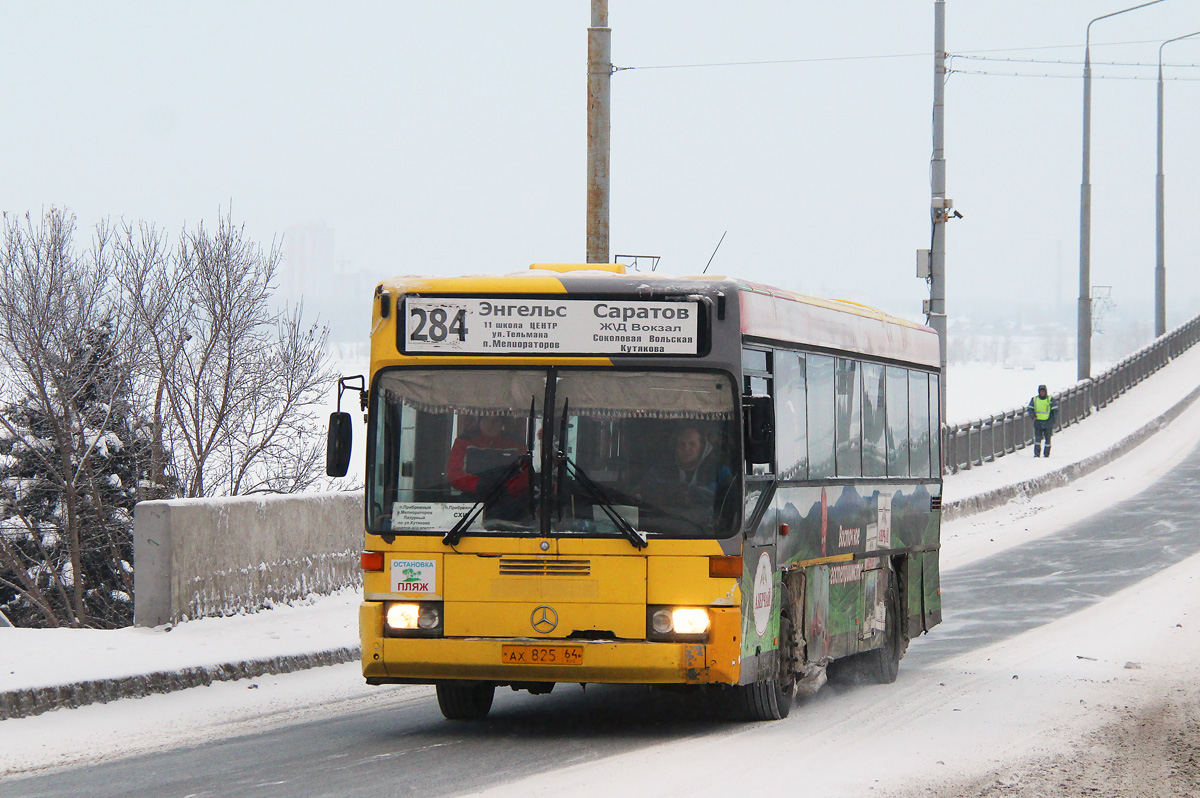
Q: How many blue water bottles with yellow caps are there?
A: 0